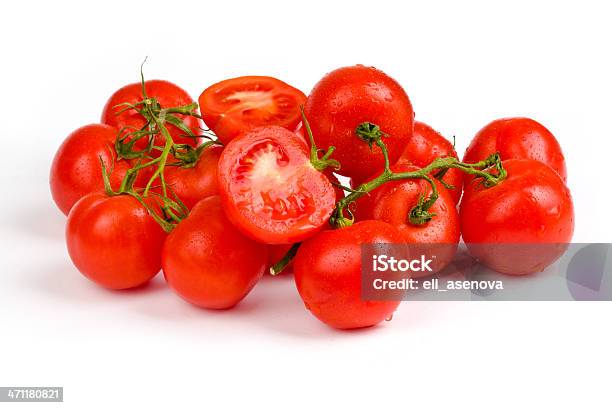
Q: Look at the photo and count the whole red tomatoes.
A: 11